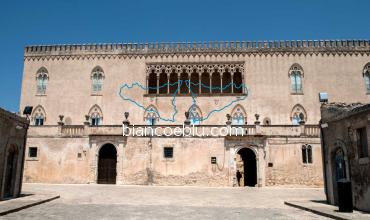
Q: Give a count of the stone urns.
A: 7